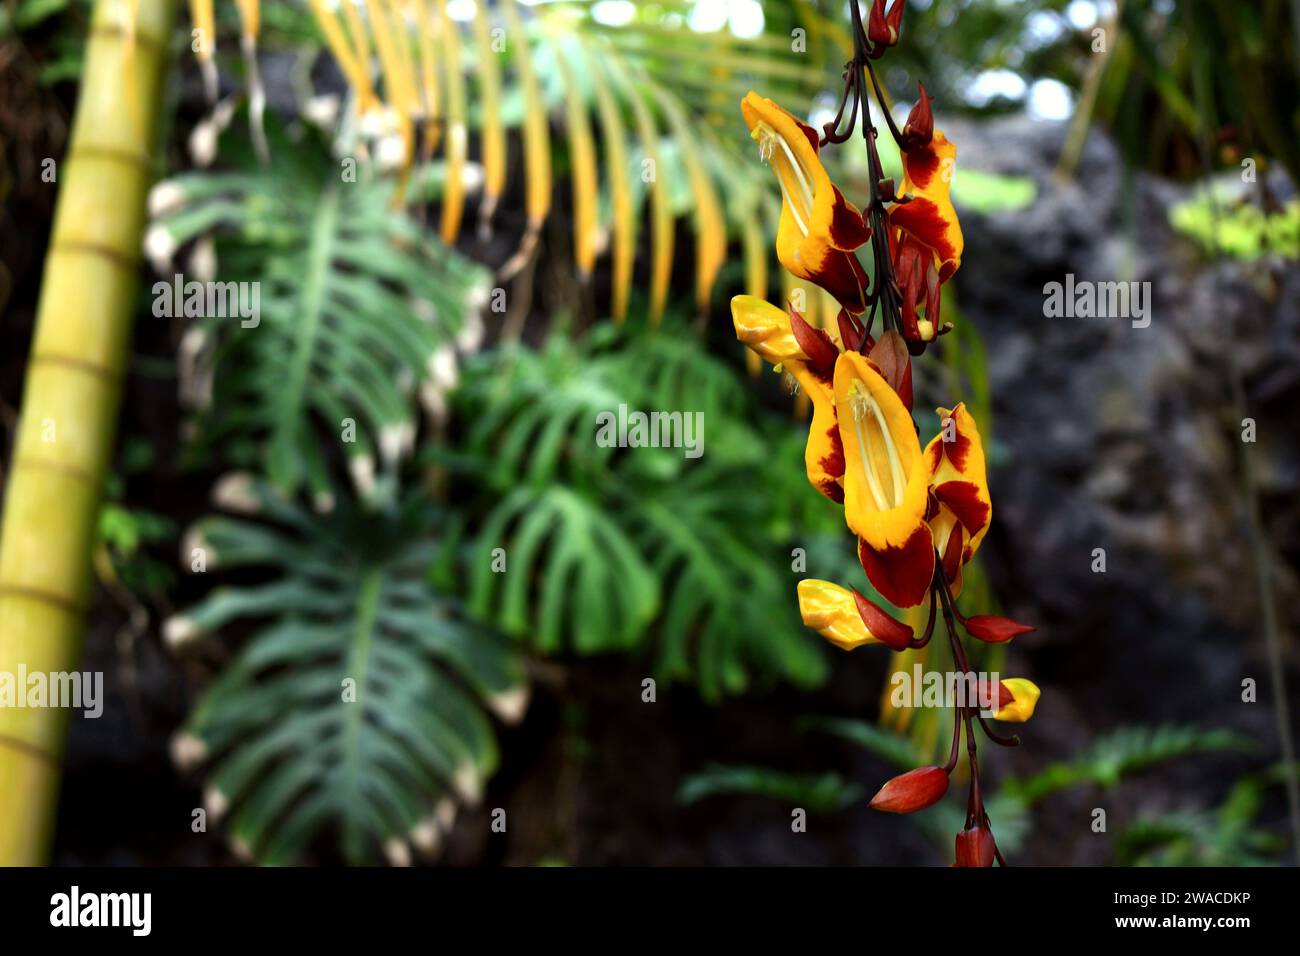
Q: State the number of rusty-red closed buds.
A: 3